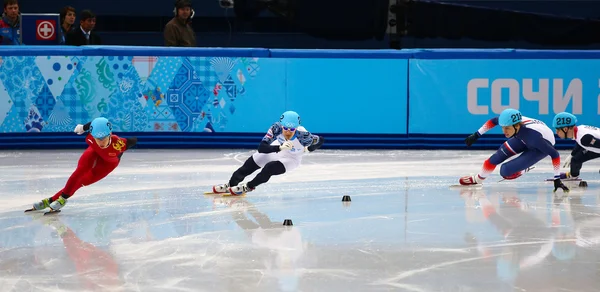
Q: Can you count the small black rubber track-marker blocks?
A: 3